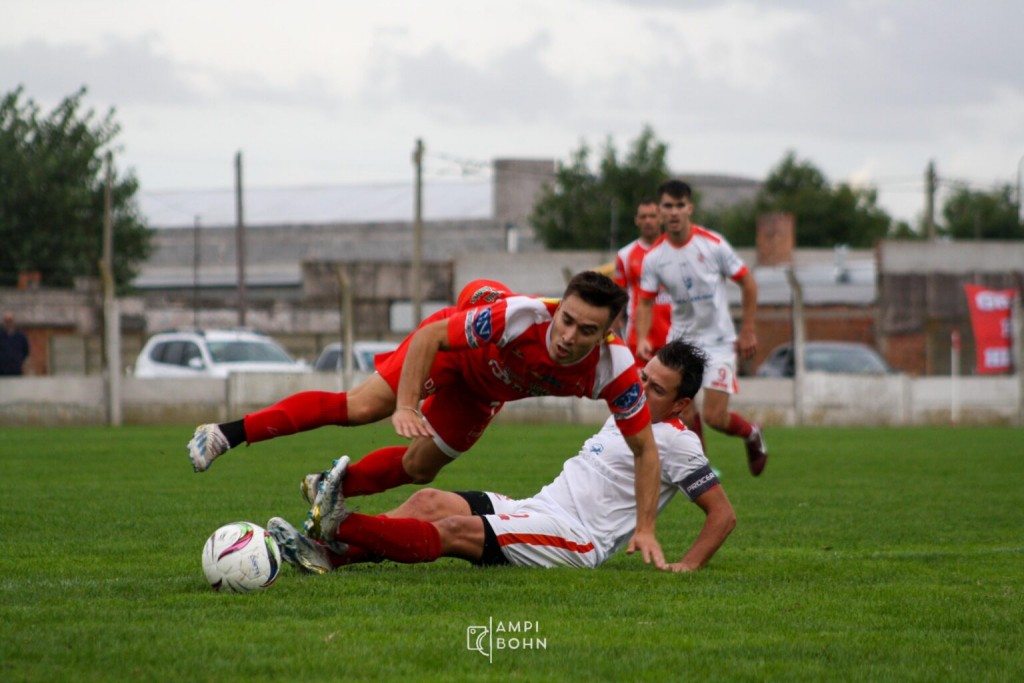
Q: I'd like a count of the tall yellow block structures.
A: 0